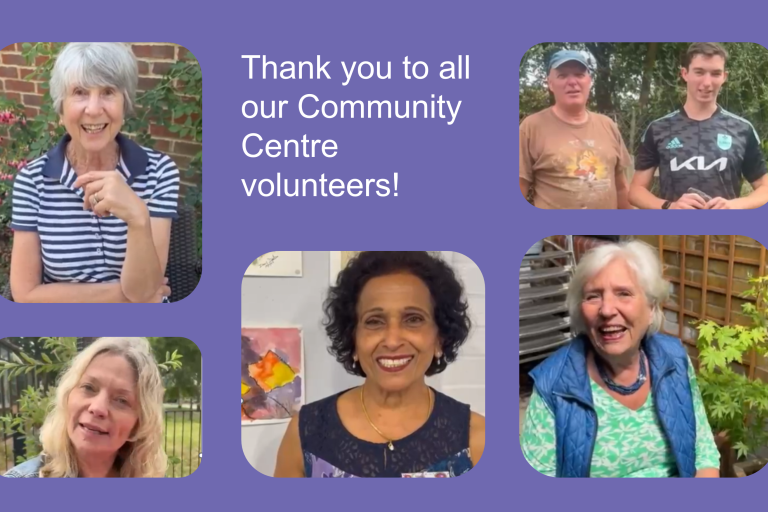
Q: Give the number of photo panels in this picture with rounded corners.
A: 5